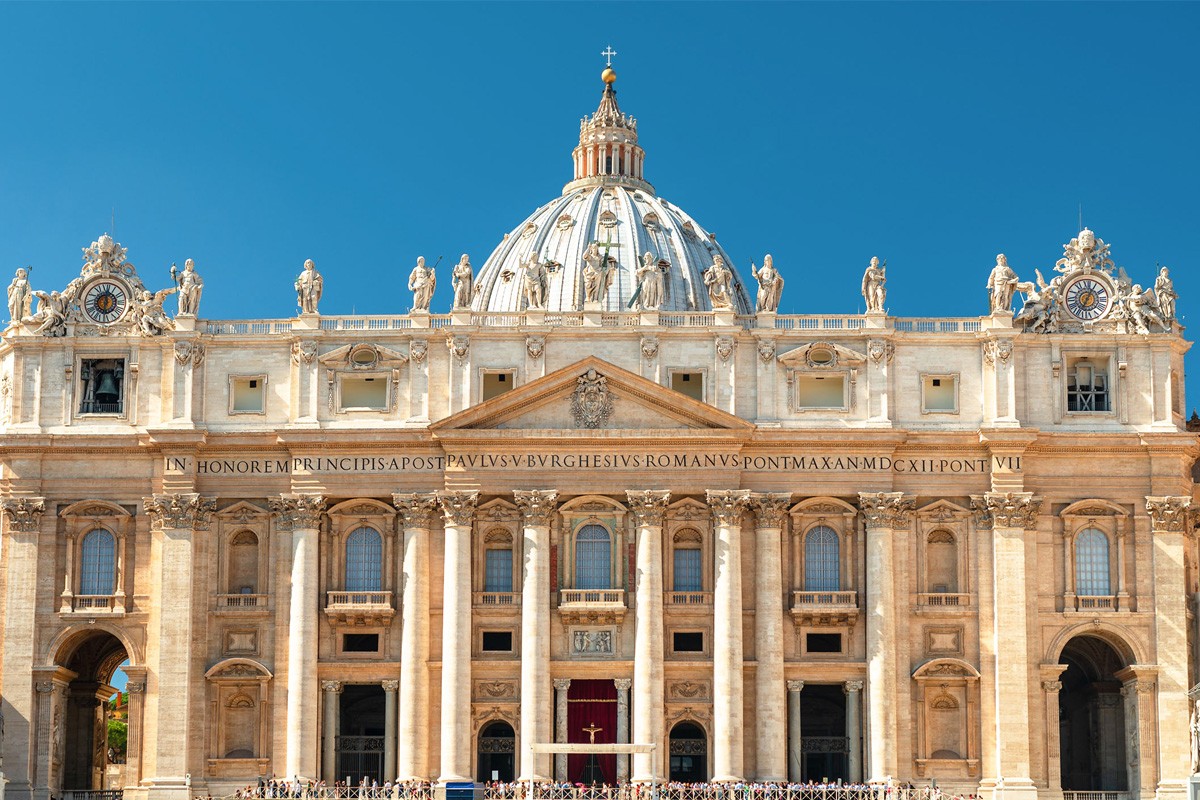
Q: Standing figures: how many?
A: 13